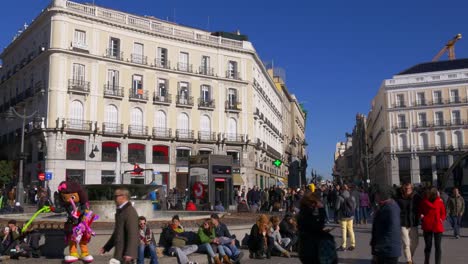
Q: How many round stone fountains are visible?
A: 1